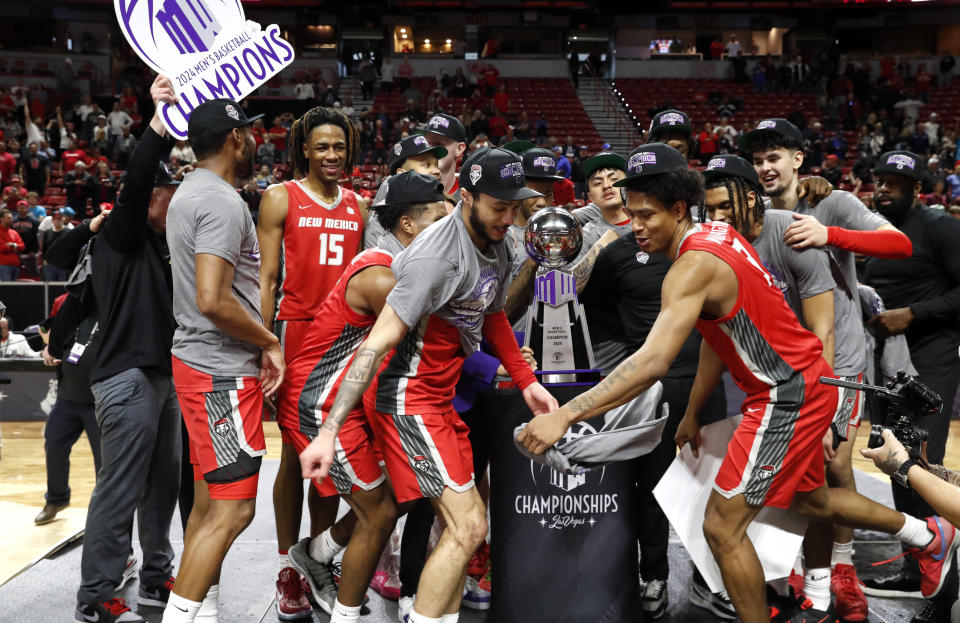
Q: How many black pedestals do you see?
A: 1